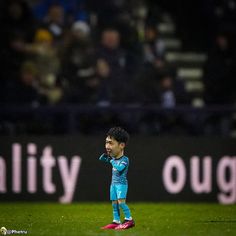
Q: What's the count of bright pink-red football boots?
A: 2